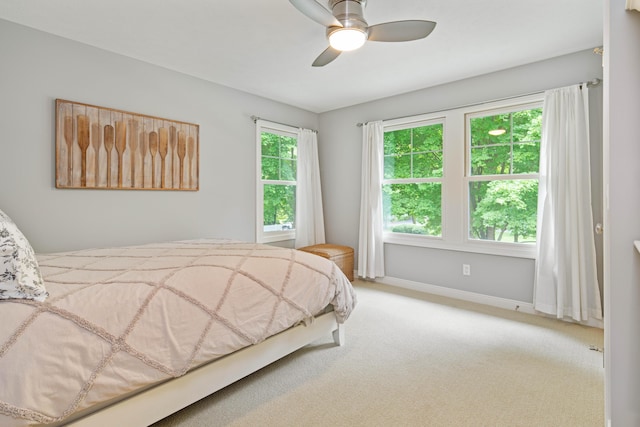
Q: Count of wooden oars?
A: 12